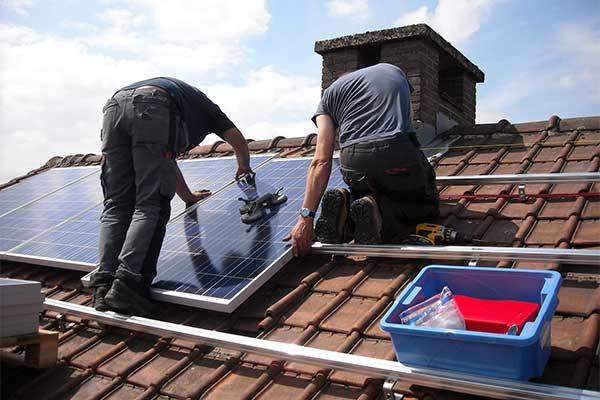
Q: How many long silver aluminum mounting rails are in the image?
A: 3